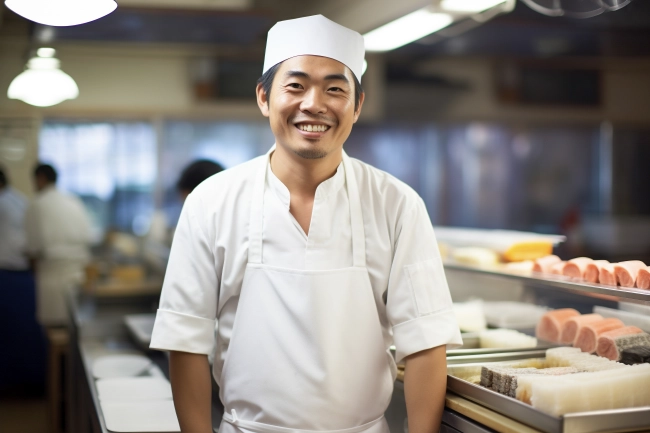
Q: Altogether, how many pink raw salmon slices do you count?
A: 11